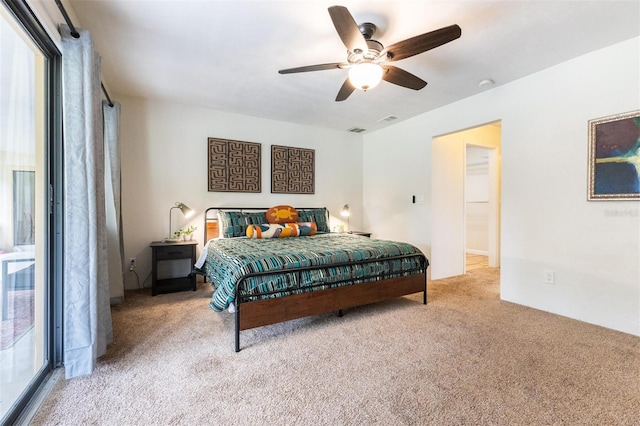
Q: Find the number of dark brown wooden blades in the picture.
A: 5